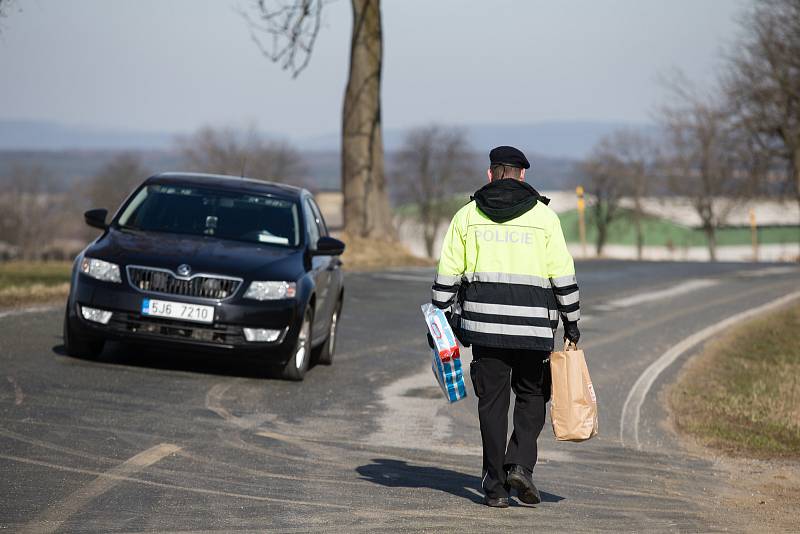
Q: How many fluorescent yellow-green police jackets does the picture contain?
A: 1